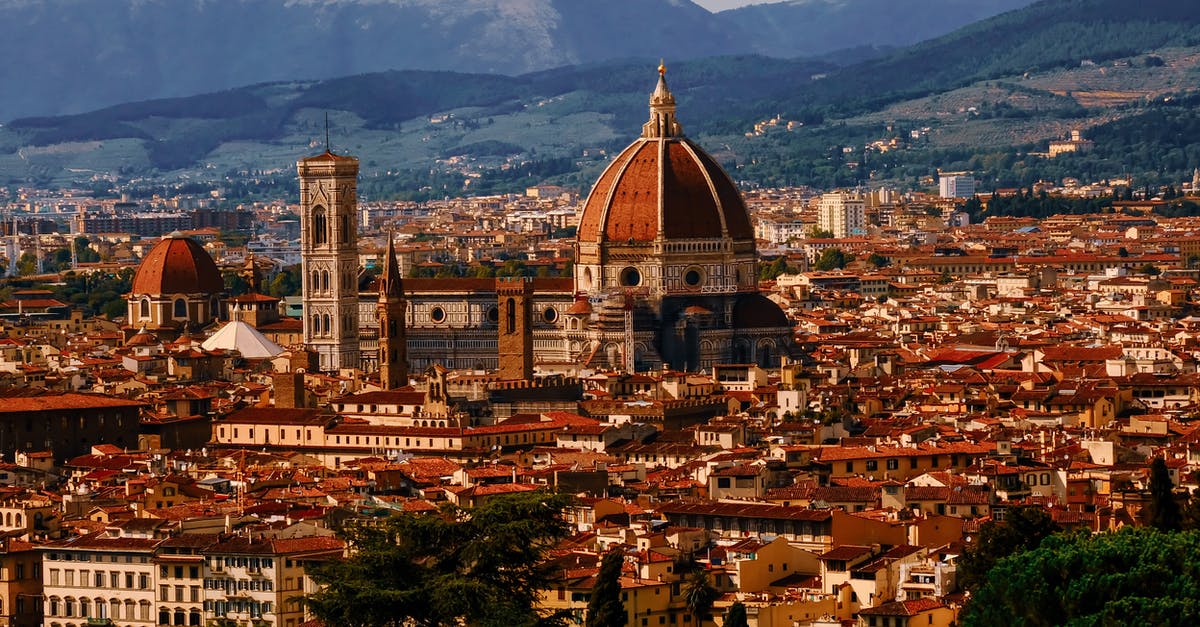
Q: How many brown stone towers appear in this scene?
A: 2